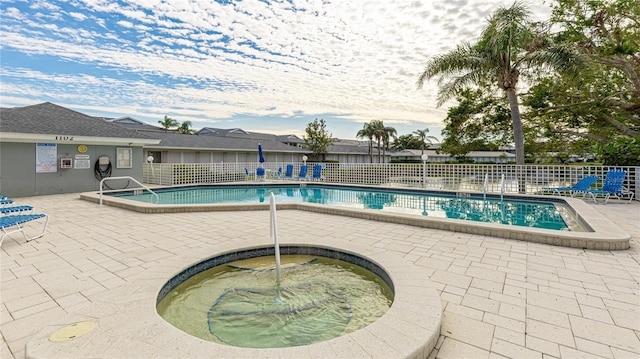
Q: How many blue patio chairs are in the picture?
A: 12